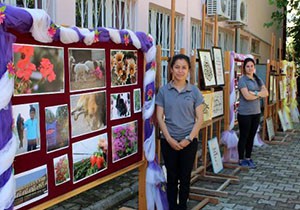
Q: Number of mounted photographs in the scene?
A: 12